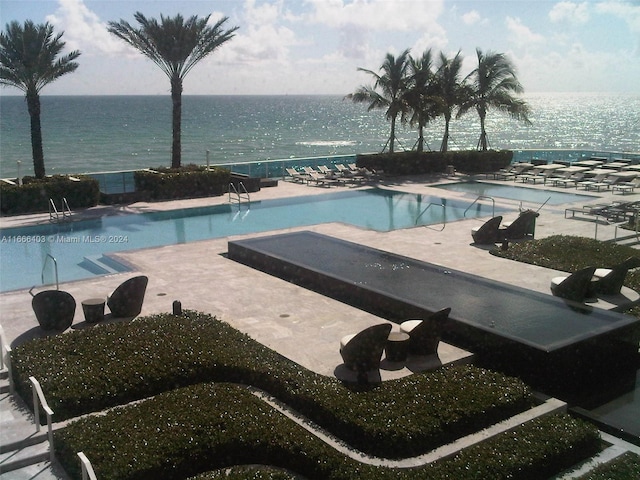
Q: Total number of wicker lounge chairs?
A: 8